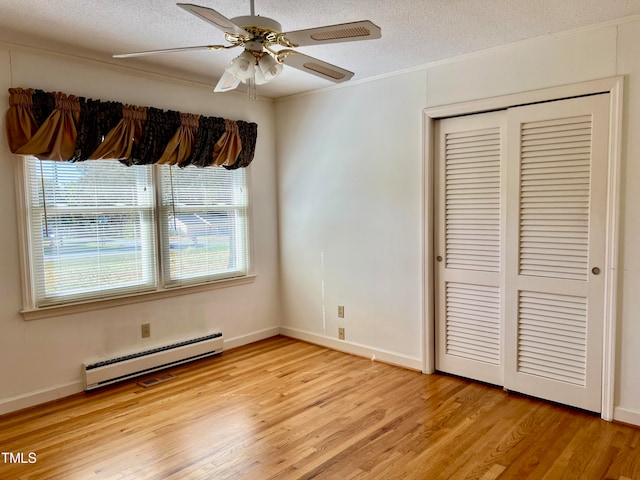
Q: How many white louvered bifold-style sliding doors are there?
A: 2